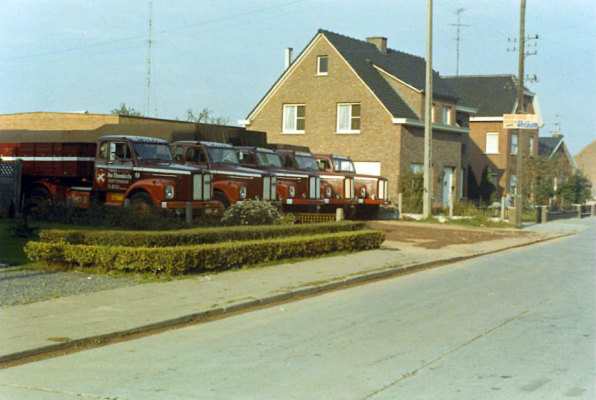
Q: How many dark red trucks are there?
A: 5